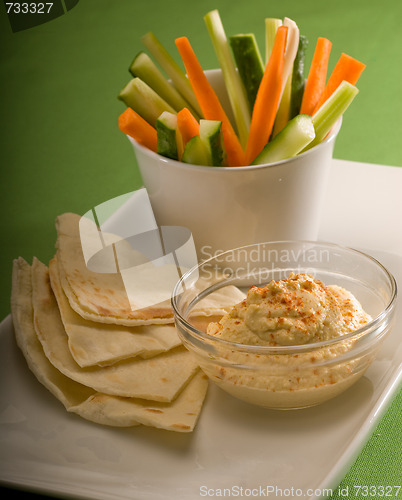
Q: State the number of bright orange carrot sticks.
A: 6